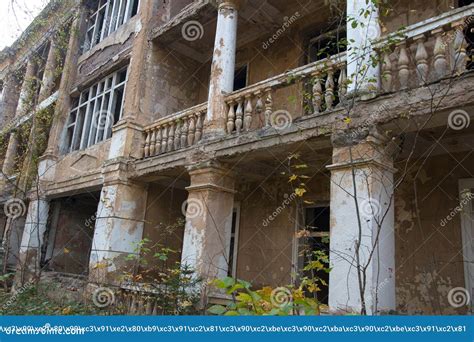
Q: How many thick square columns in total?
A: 4